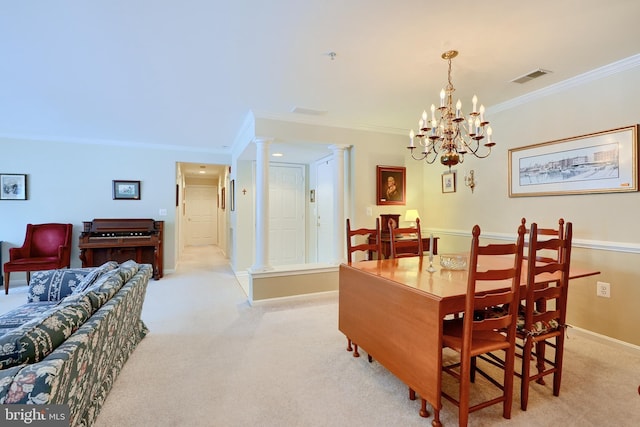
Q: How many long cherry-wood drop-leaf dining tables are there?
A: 1